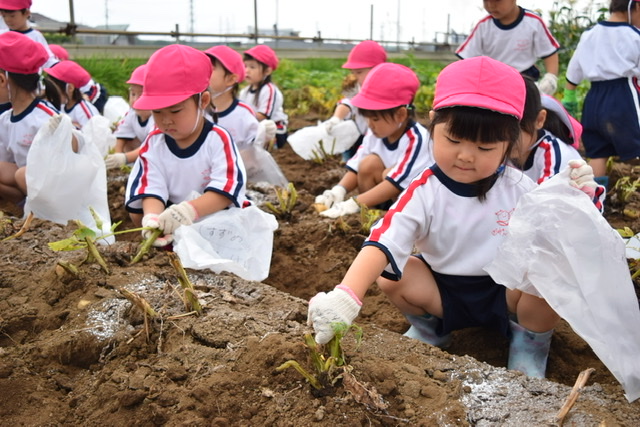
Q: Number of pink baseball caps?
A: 12